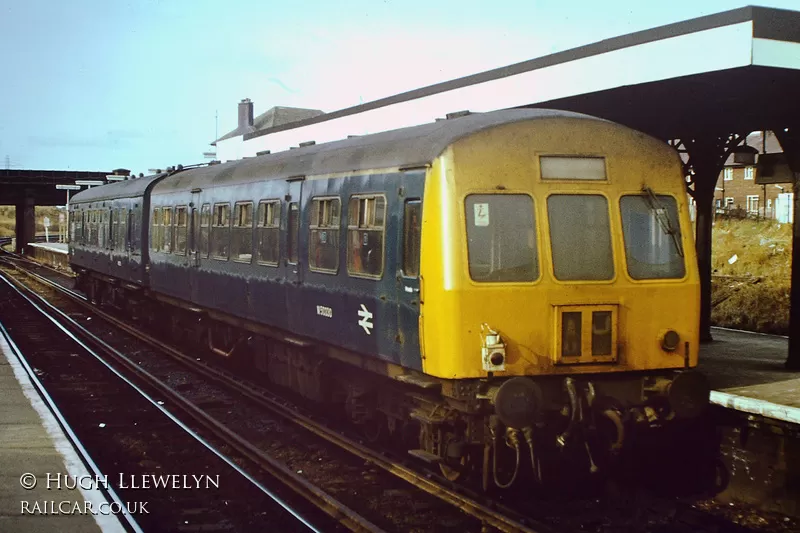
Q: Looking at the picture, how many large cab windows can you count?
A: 3